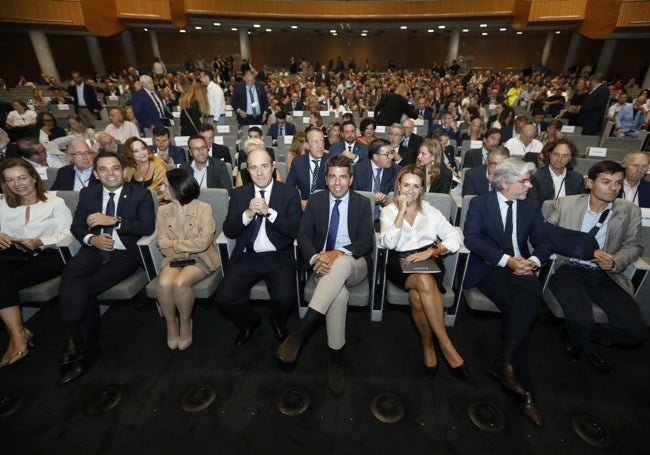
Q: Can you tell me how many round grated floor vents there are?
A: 7